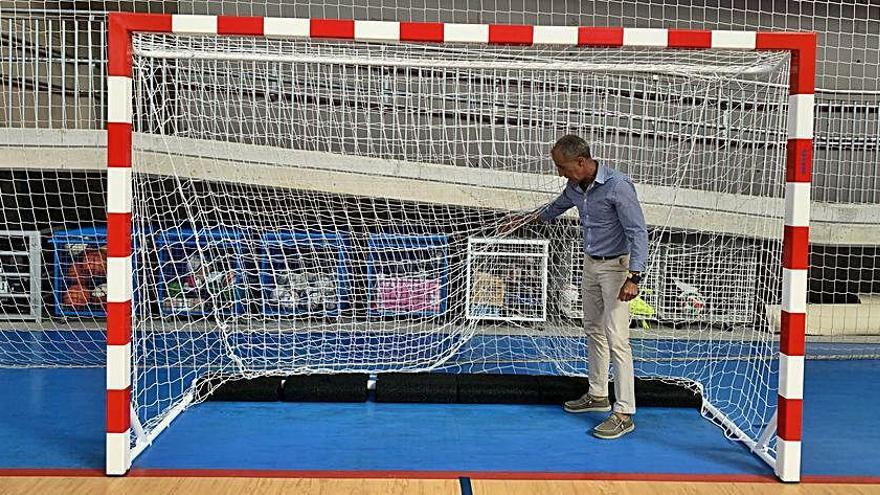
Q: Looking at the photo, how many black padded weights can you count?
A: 6